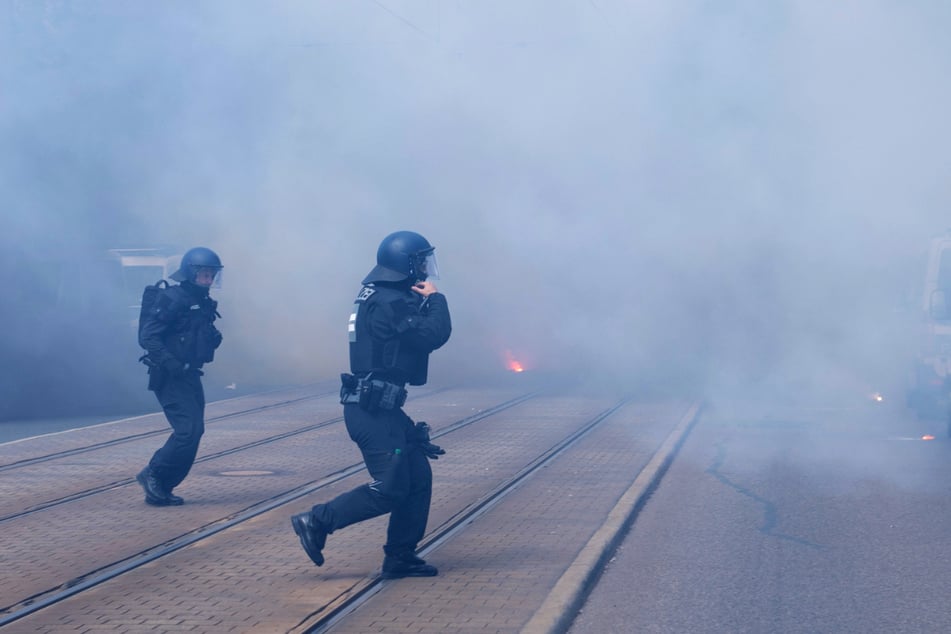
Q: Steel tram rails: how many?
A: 4